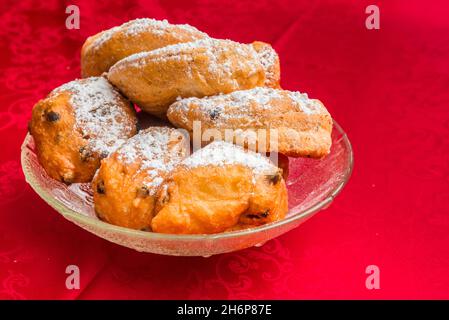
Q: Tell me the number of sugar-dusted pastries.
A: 7